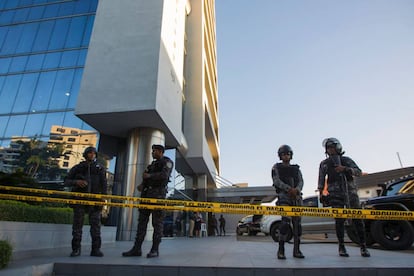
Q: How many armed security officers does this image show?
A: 4